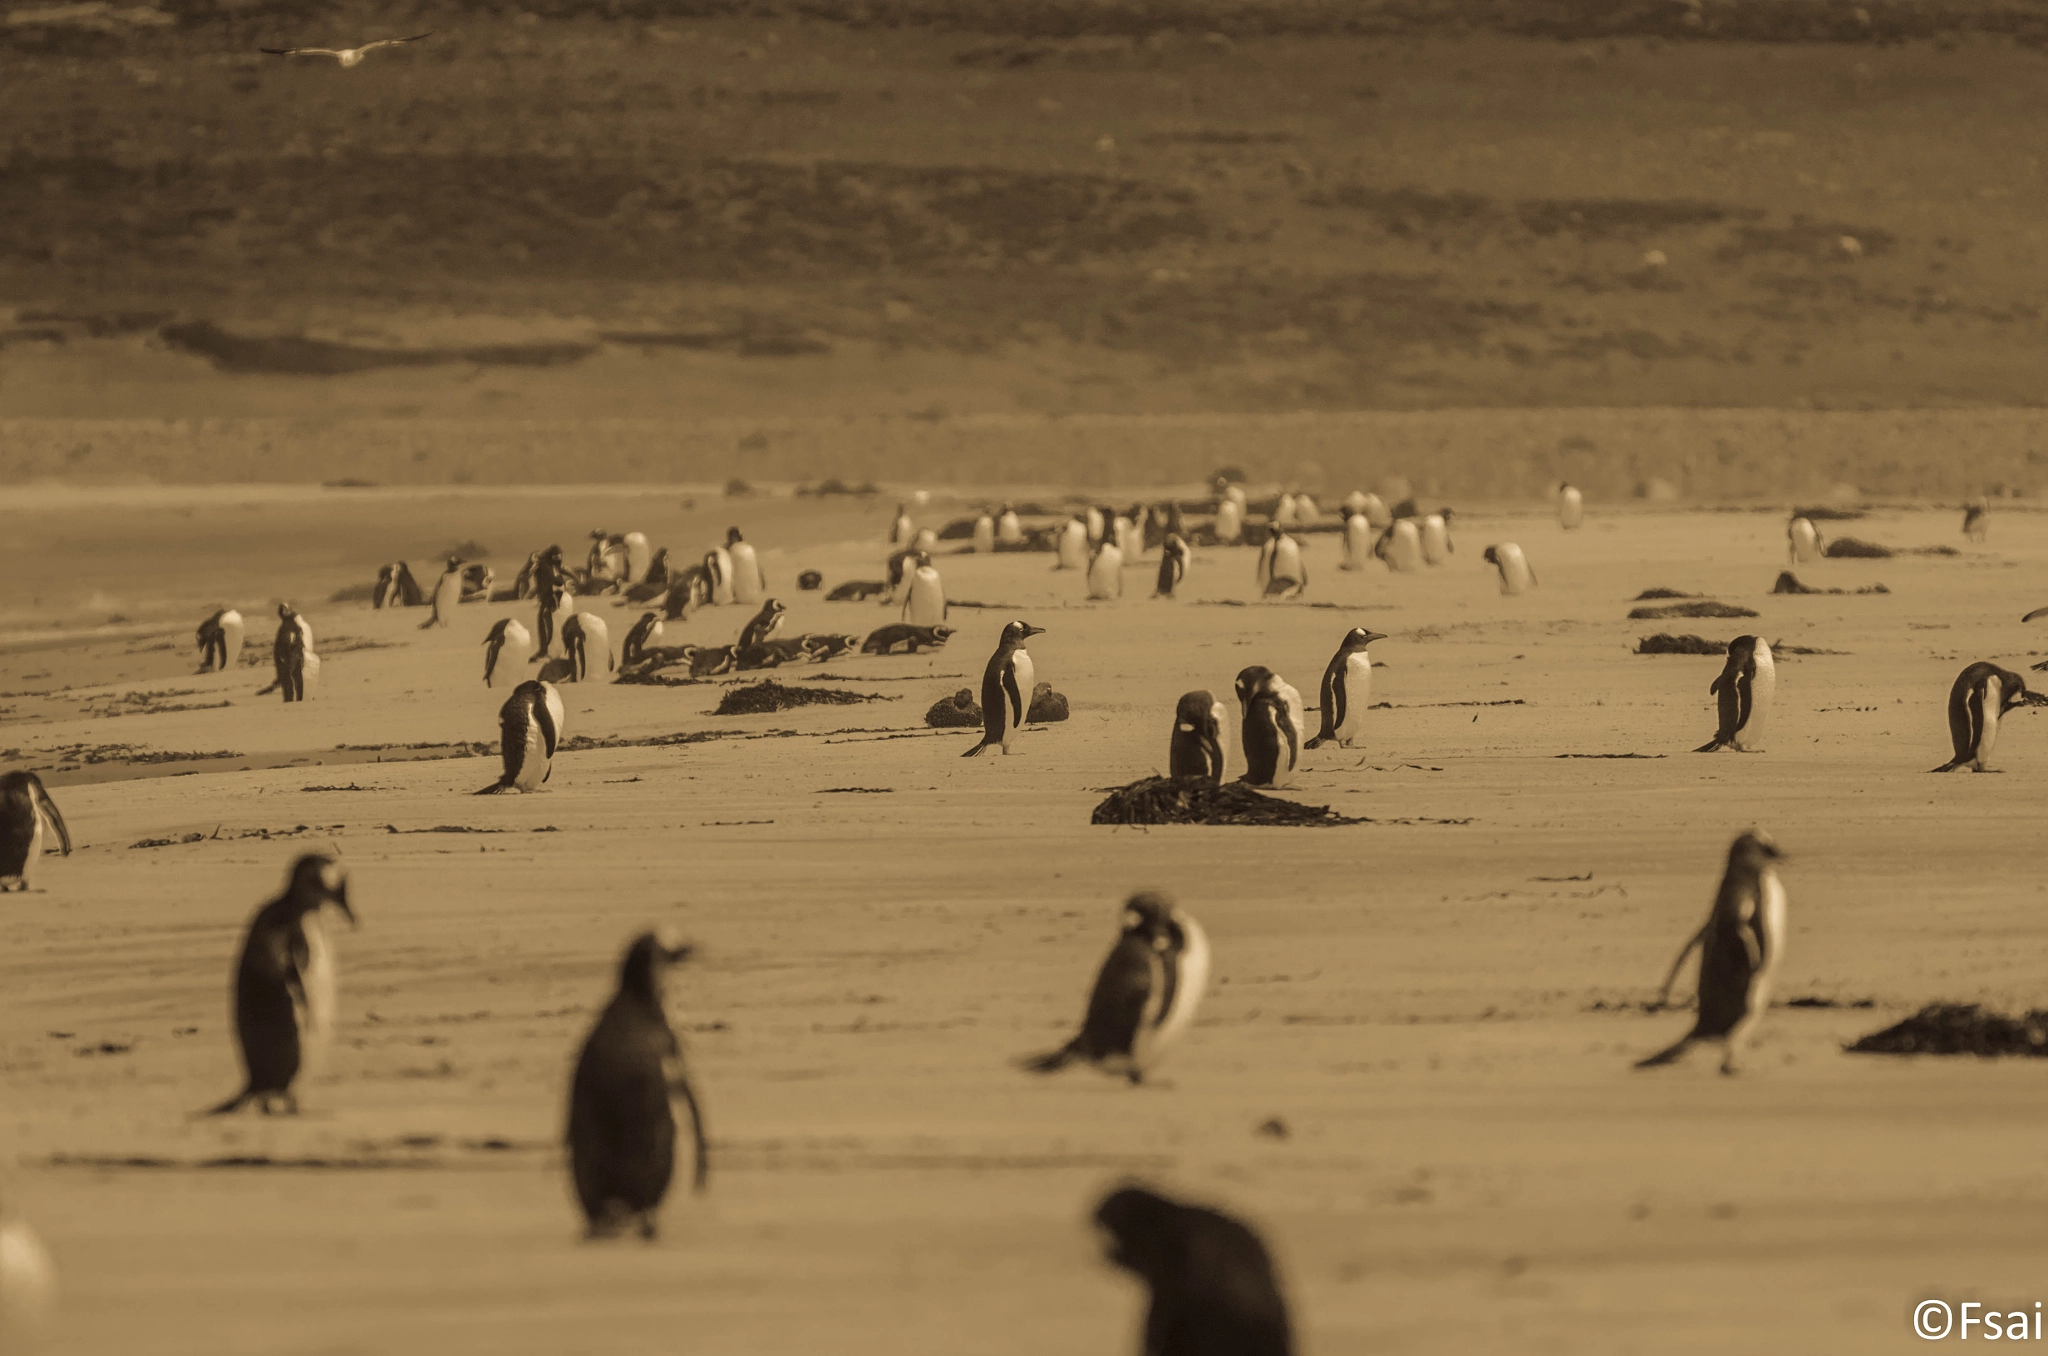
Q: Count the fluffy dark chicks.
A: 2